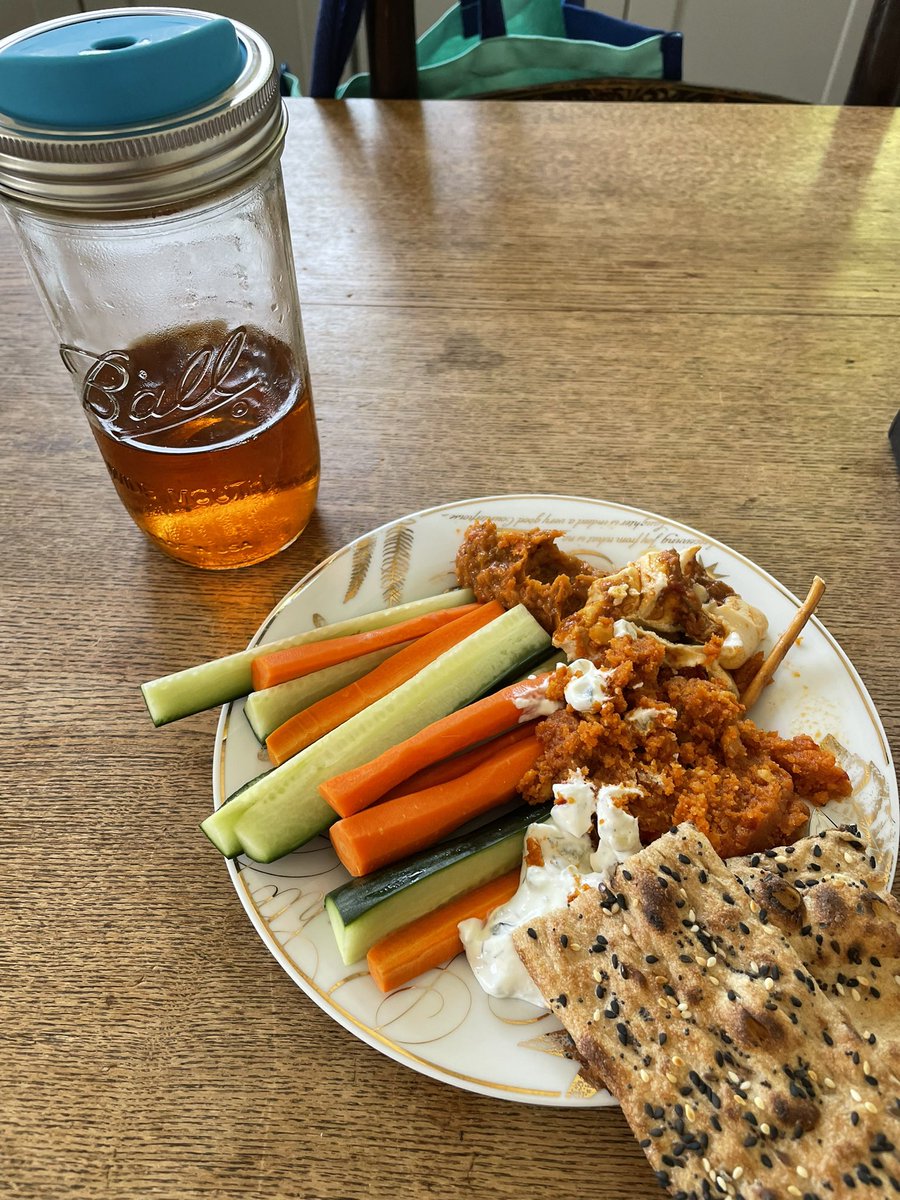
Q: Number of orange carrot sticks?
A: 6